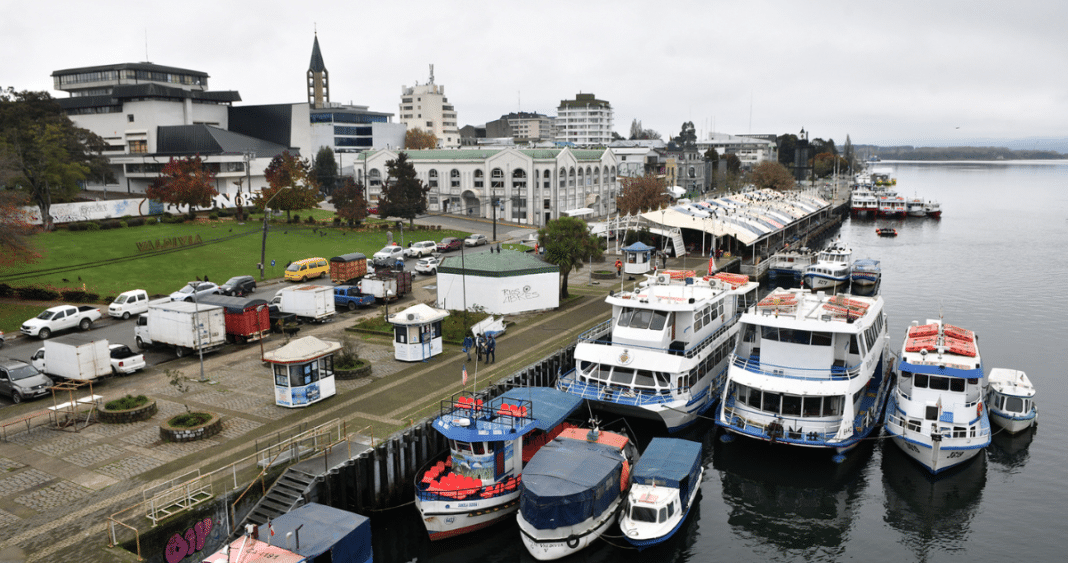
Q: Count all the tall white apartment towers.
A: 2